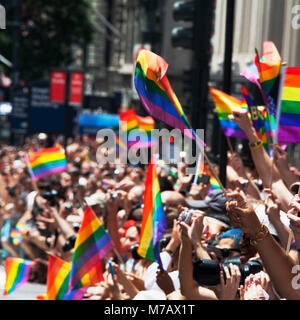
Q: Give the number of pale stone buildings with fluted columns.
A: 1